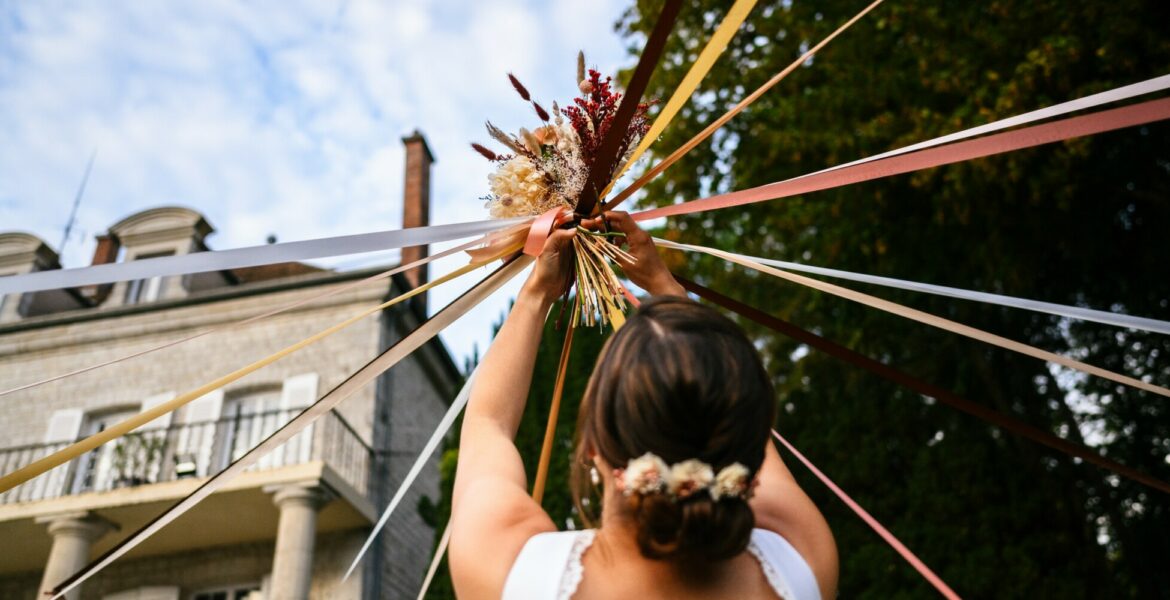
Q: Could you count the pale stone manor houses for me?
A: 1